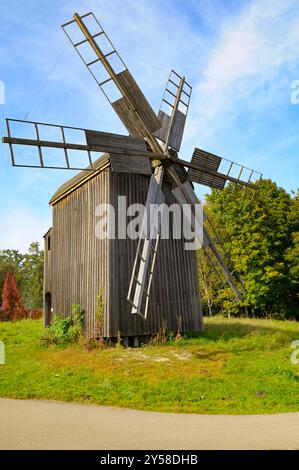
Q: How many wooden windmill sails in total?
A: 6